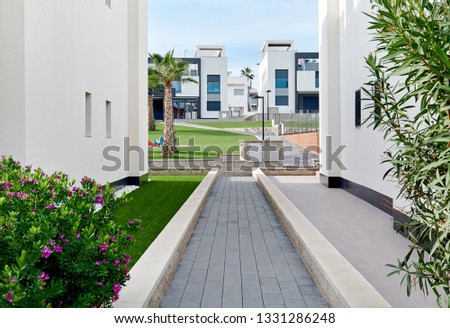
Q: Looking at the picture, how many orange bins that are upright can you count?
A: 0